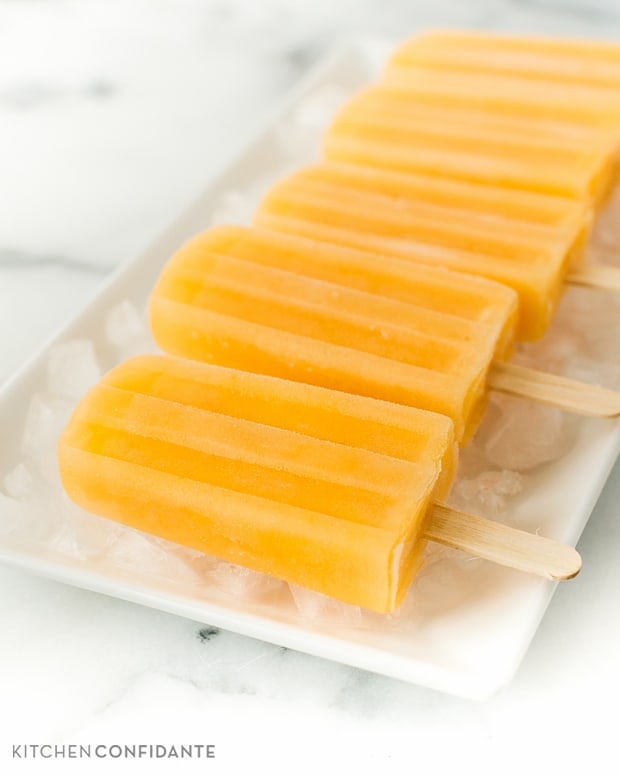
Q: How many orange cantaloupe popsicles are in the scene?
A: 5